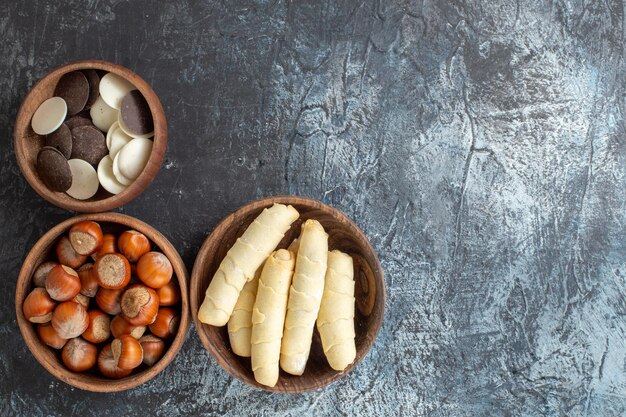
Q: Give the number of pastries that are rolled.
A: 5